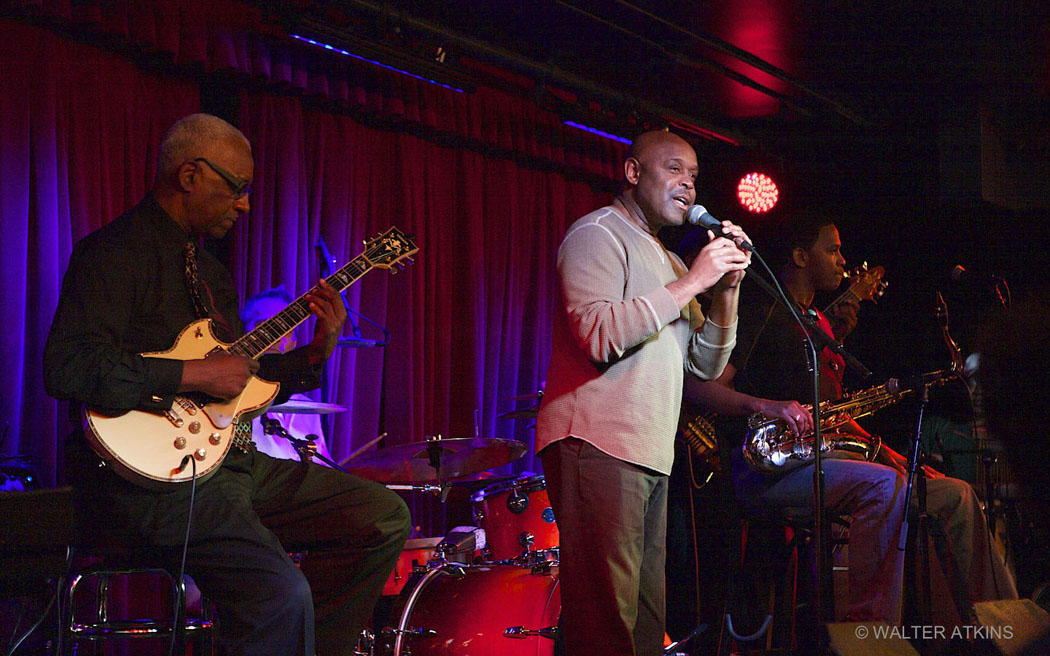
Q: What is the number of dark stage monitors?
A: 2